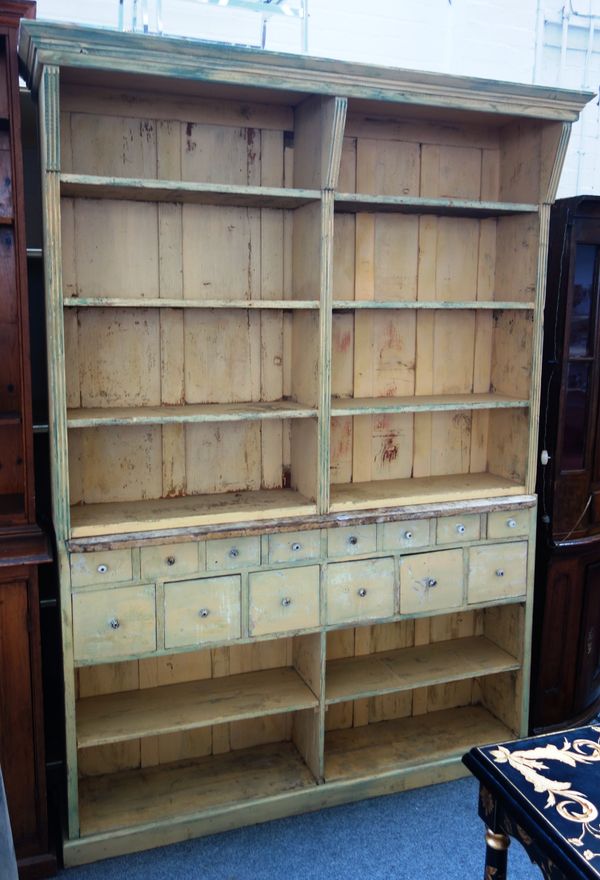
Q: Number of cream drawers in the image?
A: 14